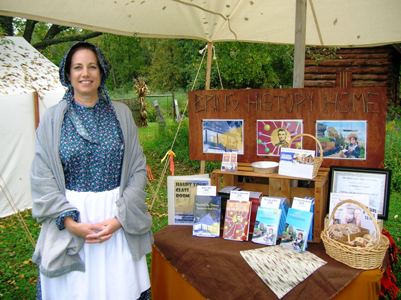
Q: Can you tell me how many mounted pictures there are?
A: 3